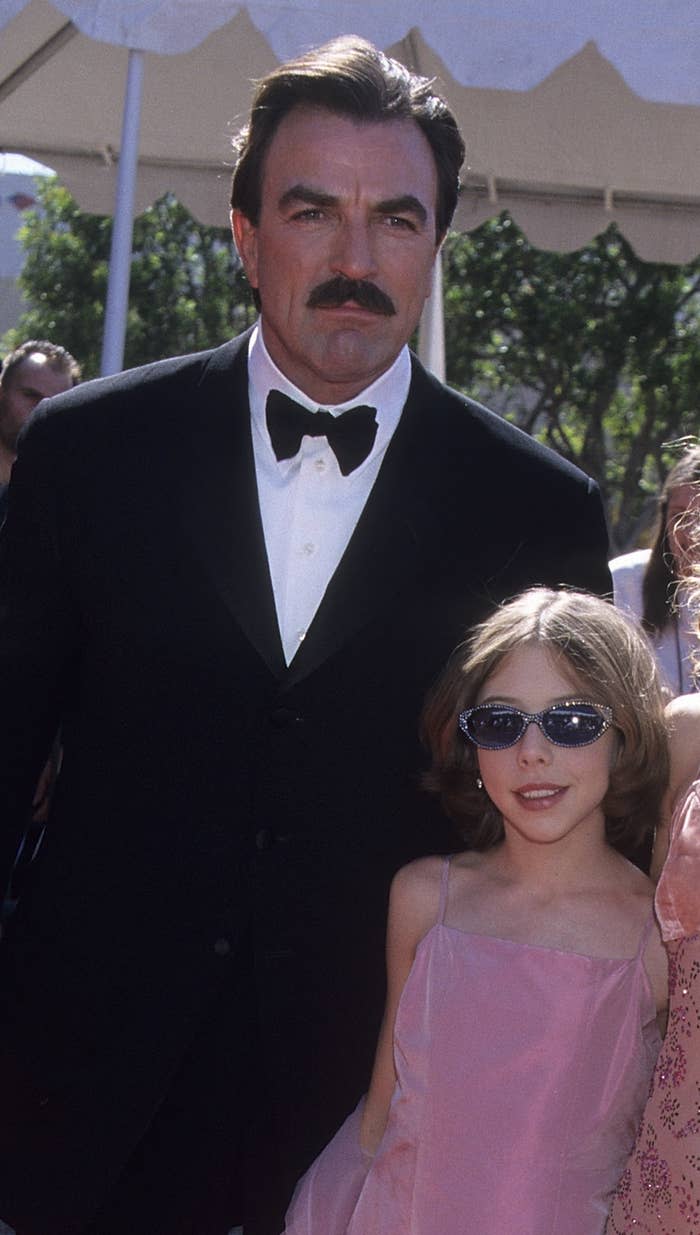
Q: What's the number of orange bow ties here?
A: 0